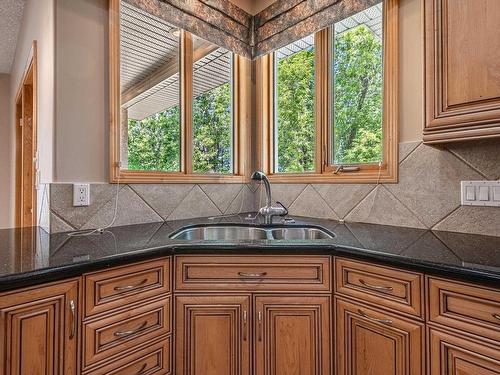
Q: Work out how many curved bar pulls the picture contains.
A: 10